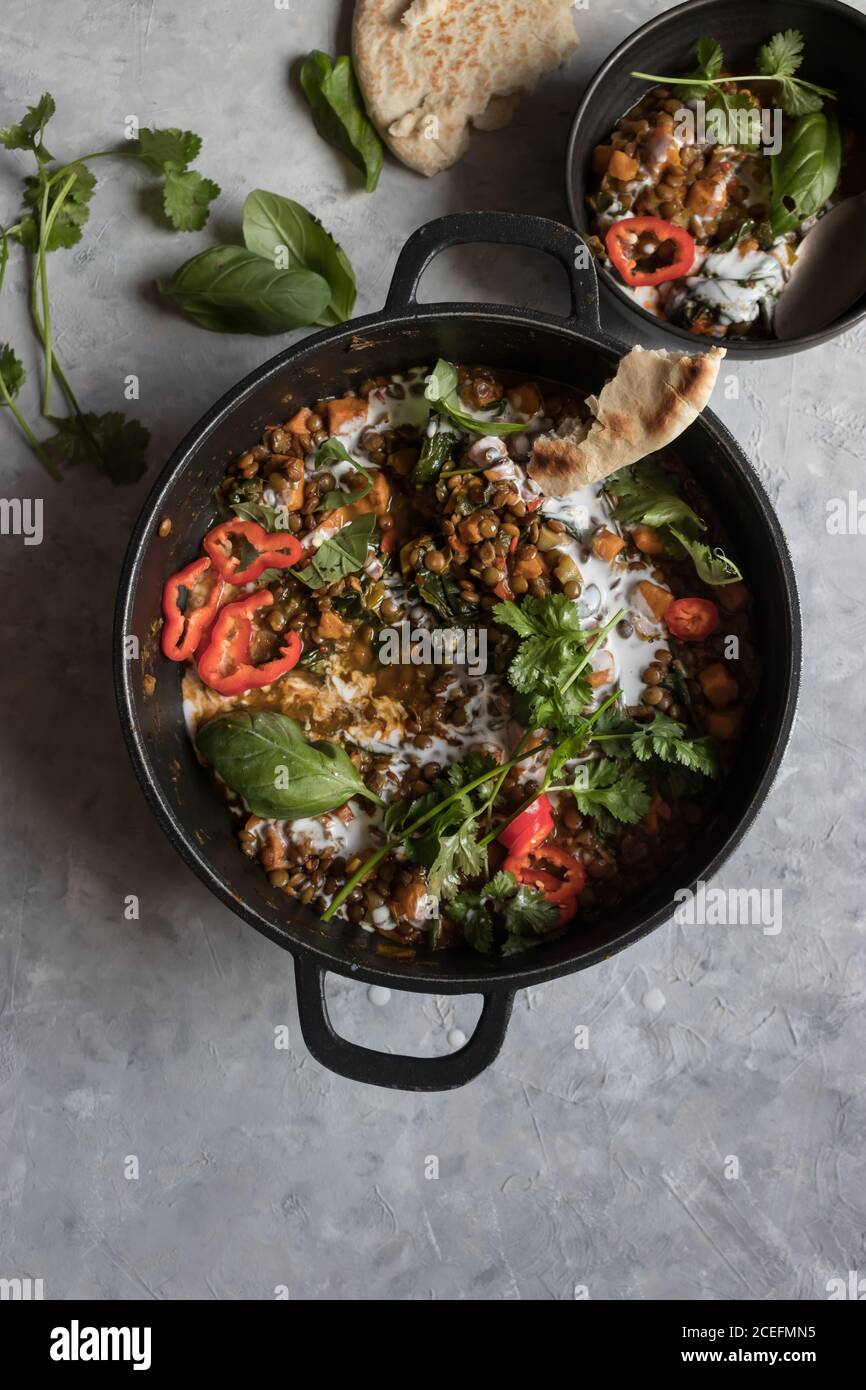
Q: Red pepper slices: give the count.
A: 7